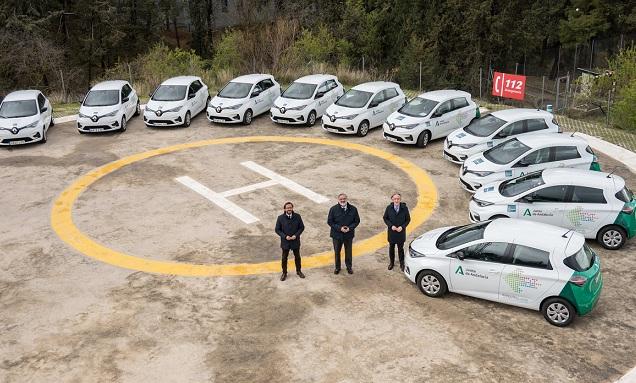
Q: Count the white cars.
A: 11